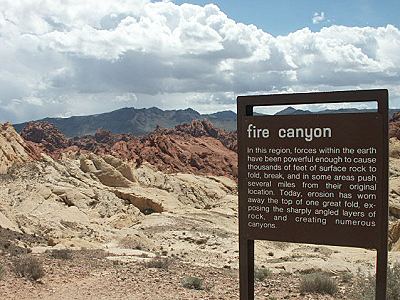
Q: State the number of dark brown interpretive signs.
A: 1